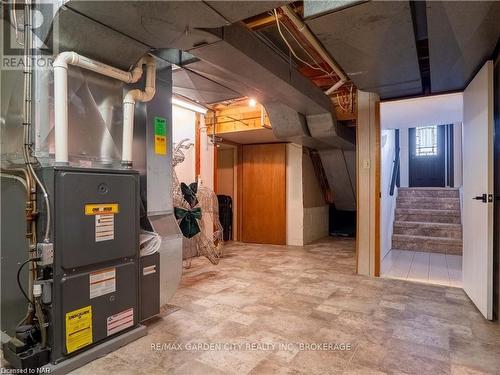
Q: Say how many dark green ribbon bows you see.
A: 2